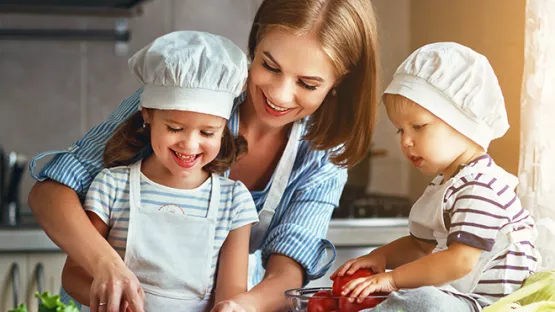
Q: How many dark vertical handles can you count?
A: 2